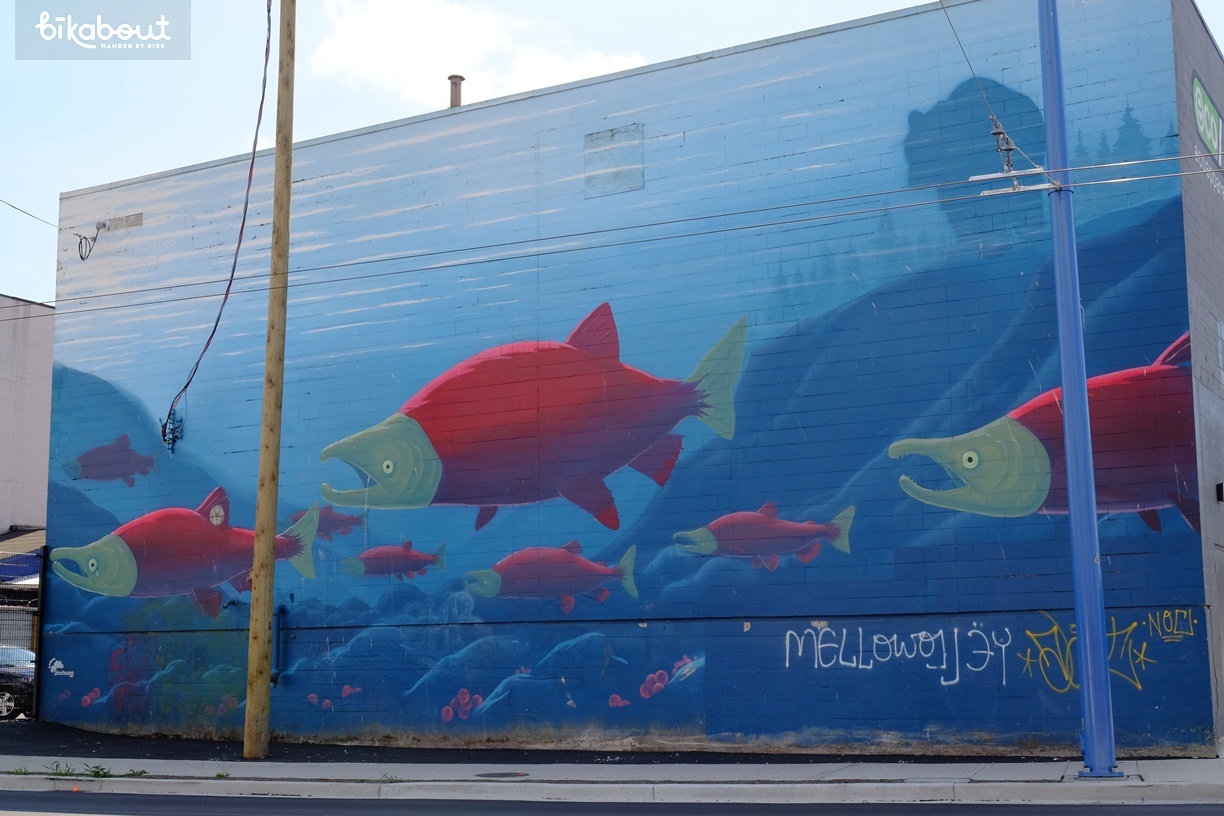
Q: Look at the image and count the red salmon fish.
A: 8